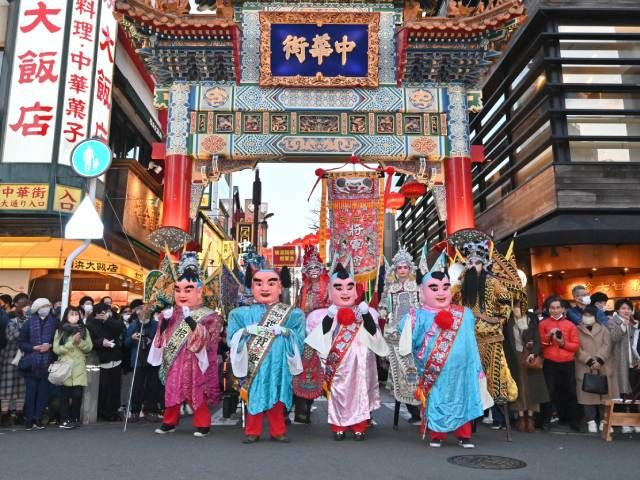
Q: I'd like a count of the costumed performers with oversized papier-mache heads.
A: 4